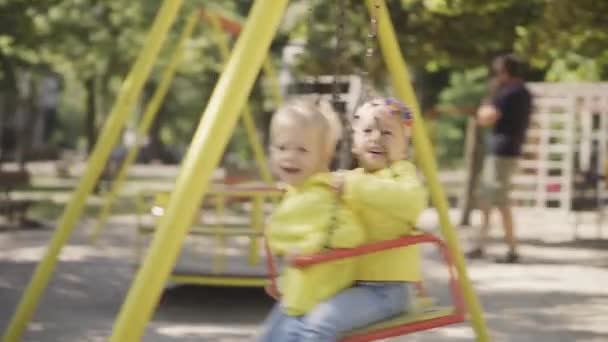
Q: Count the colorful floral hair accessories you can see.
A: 1